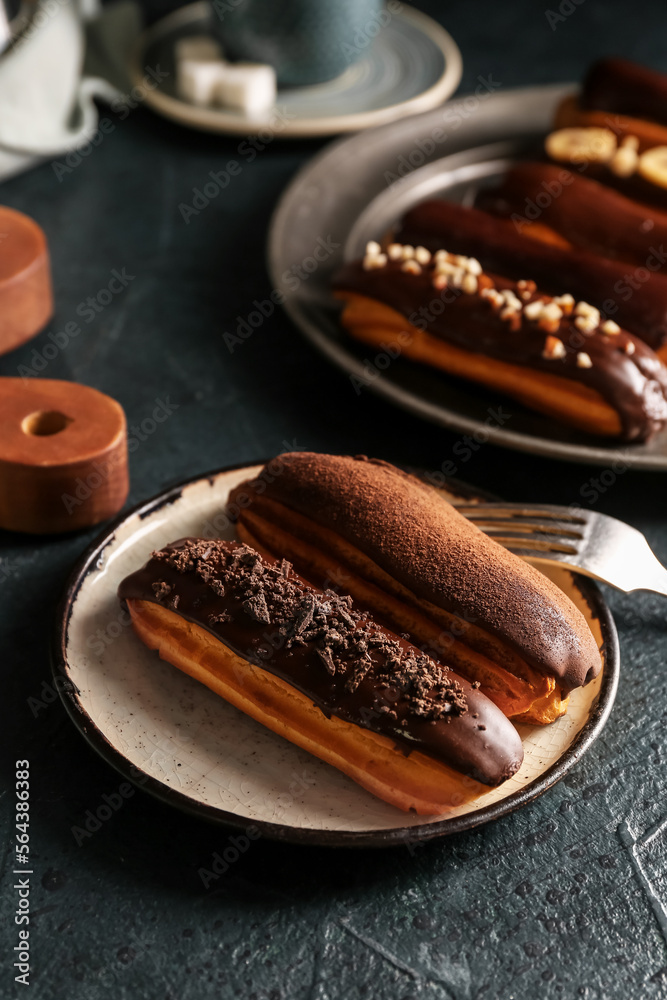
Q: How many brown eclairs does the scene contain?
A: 7